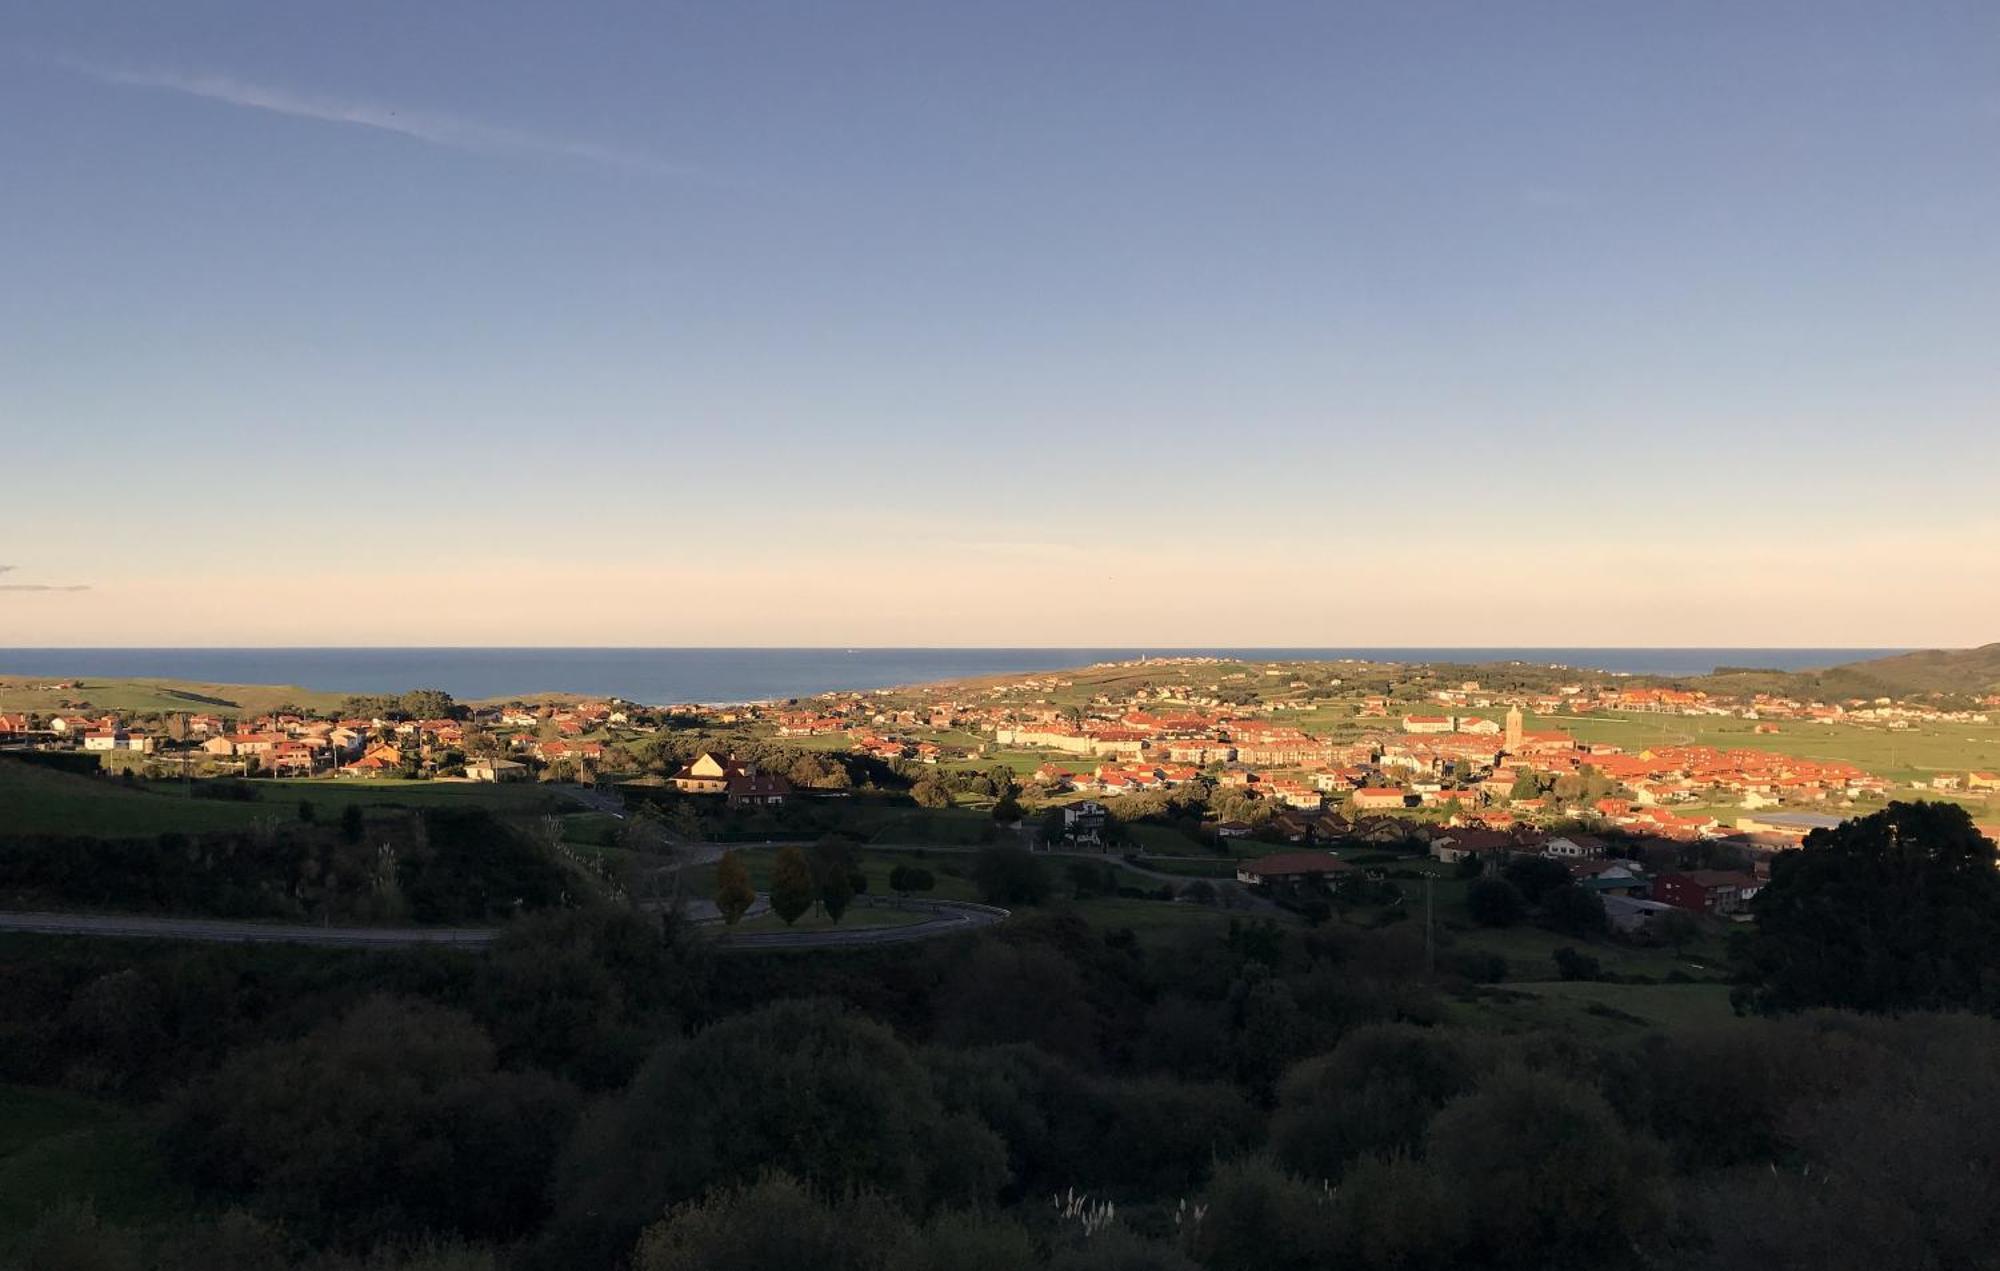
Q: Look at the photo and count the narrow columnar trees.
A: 3